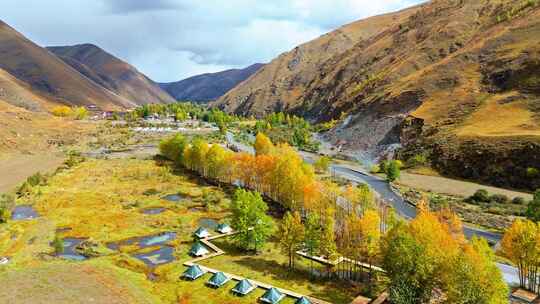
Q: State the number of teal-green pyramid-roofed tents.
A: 8